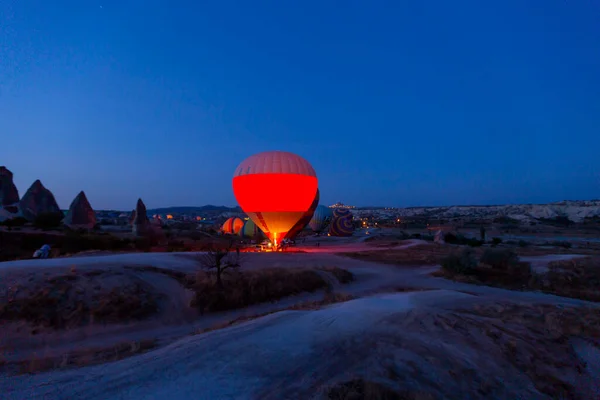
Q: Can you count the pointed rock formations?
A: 4